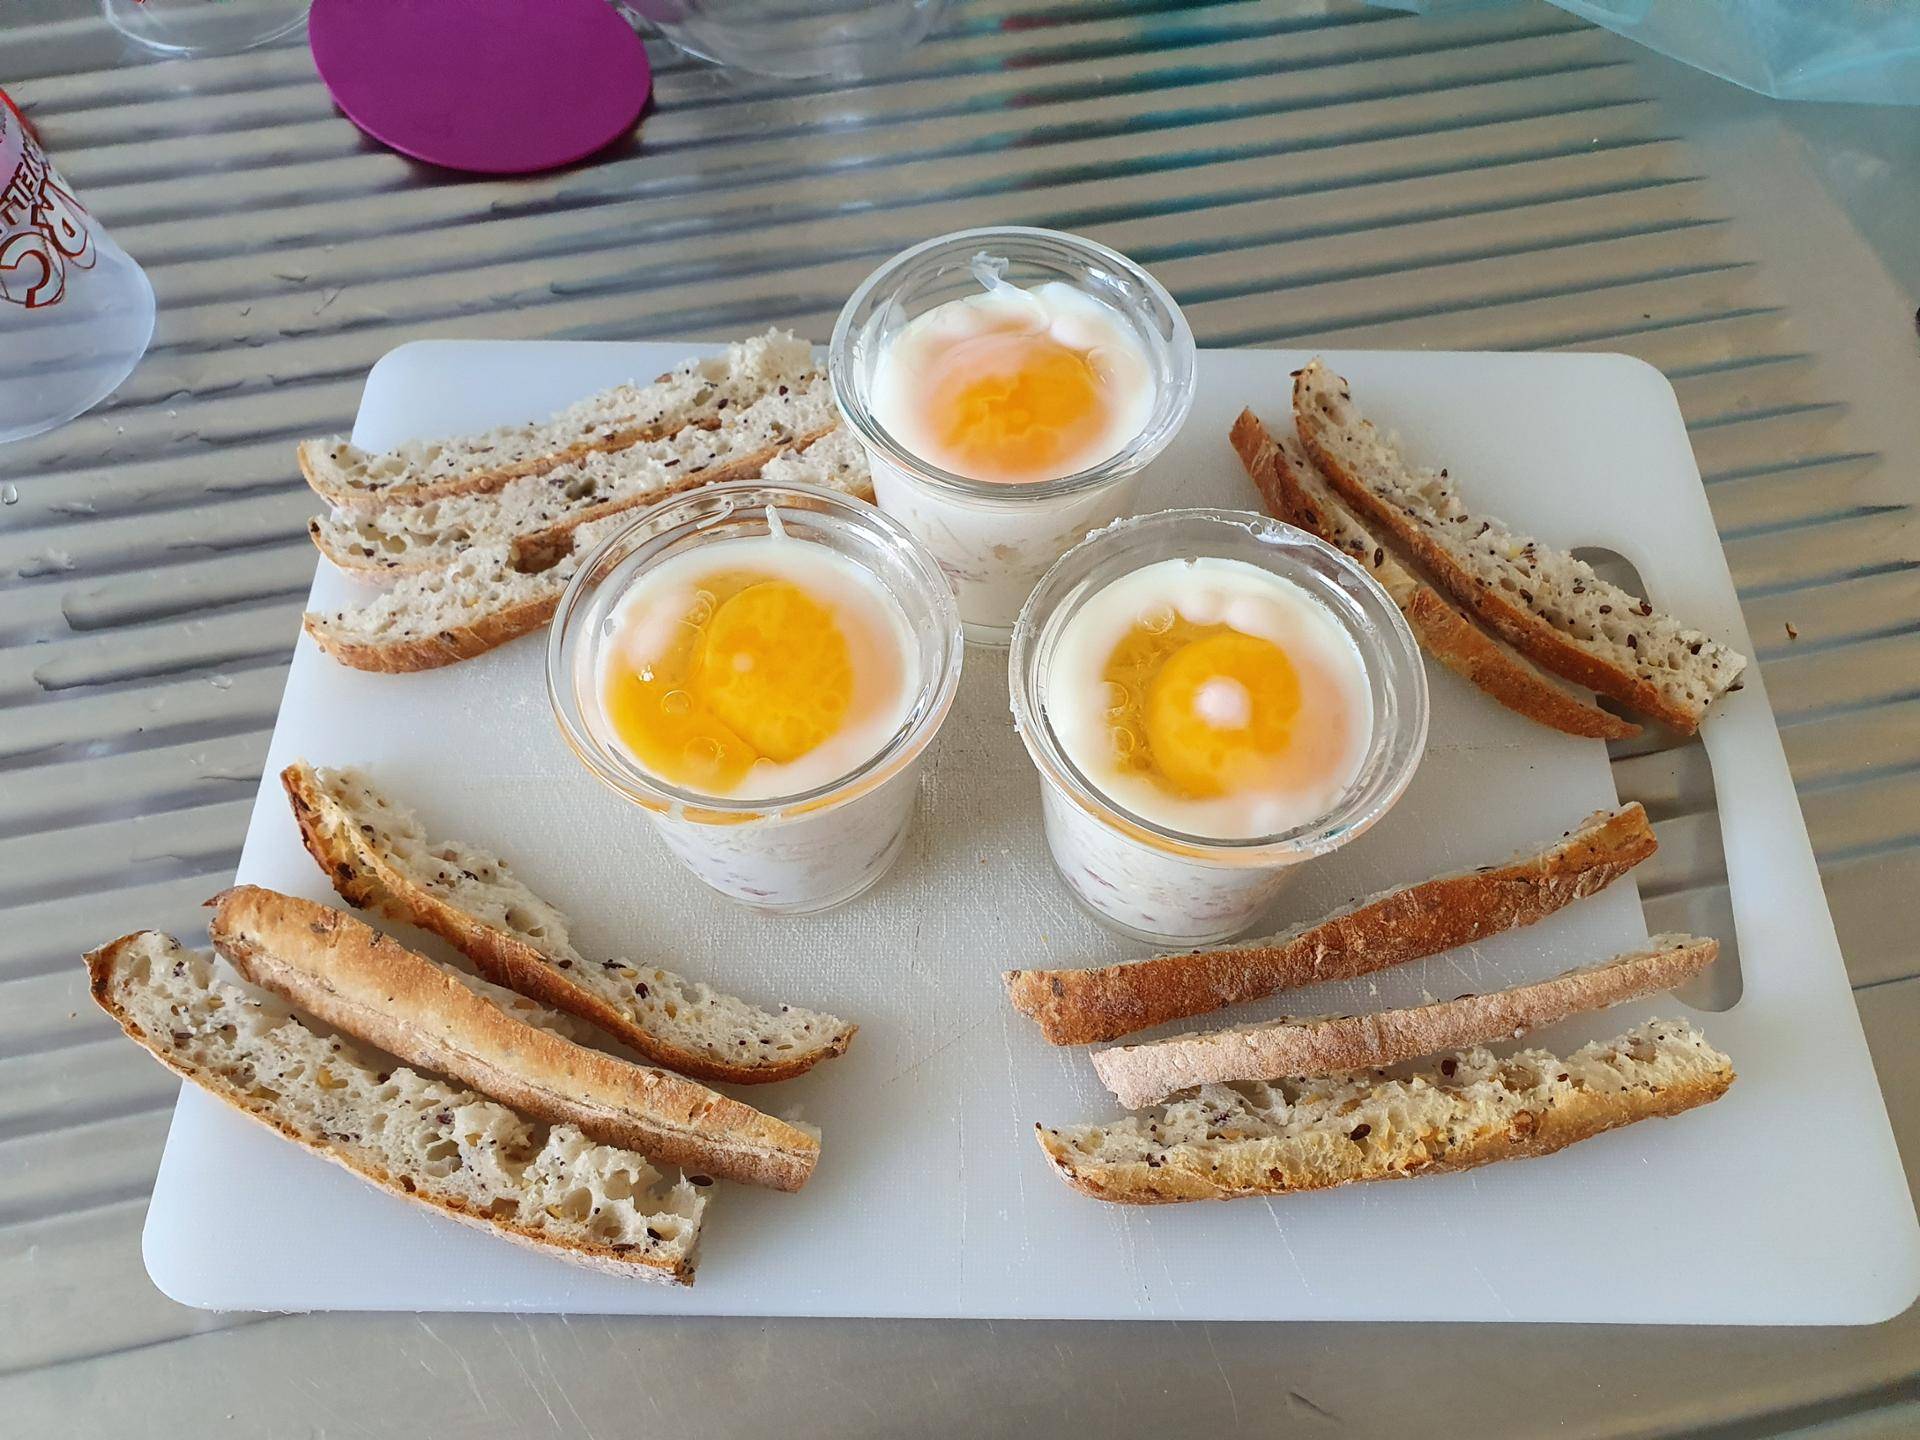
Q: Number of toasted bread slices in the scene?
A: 11